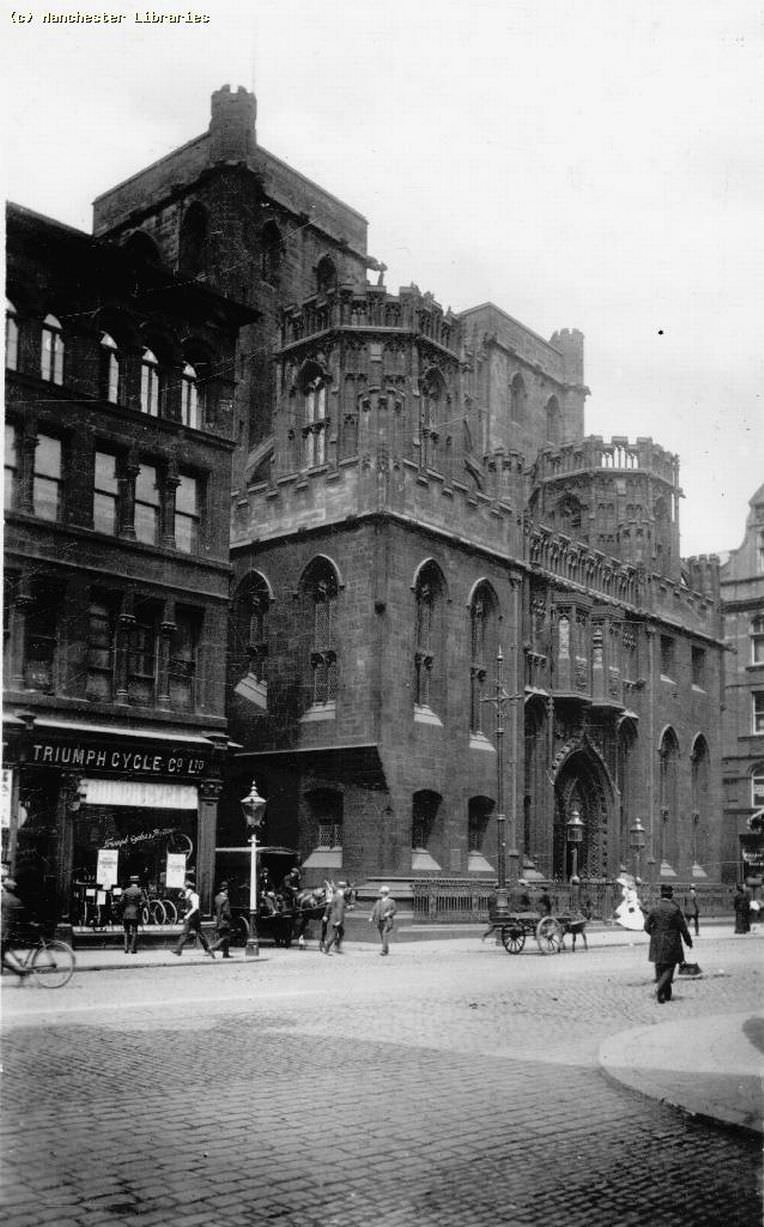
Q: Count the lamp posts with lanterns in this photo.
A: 3